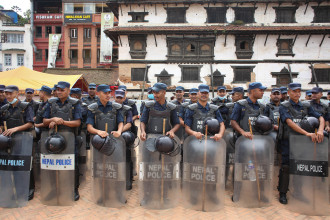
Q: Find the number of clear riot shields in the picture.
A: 7